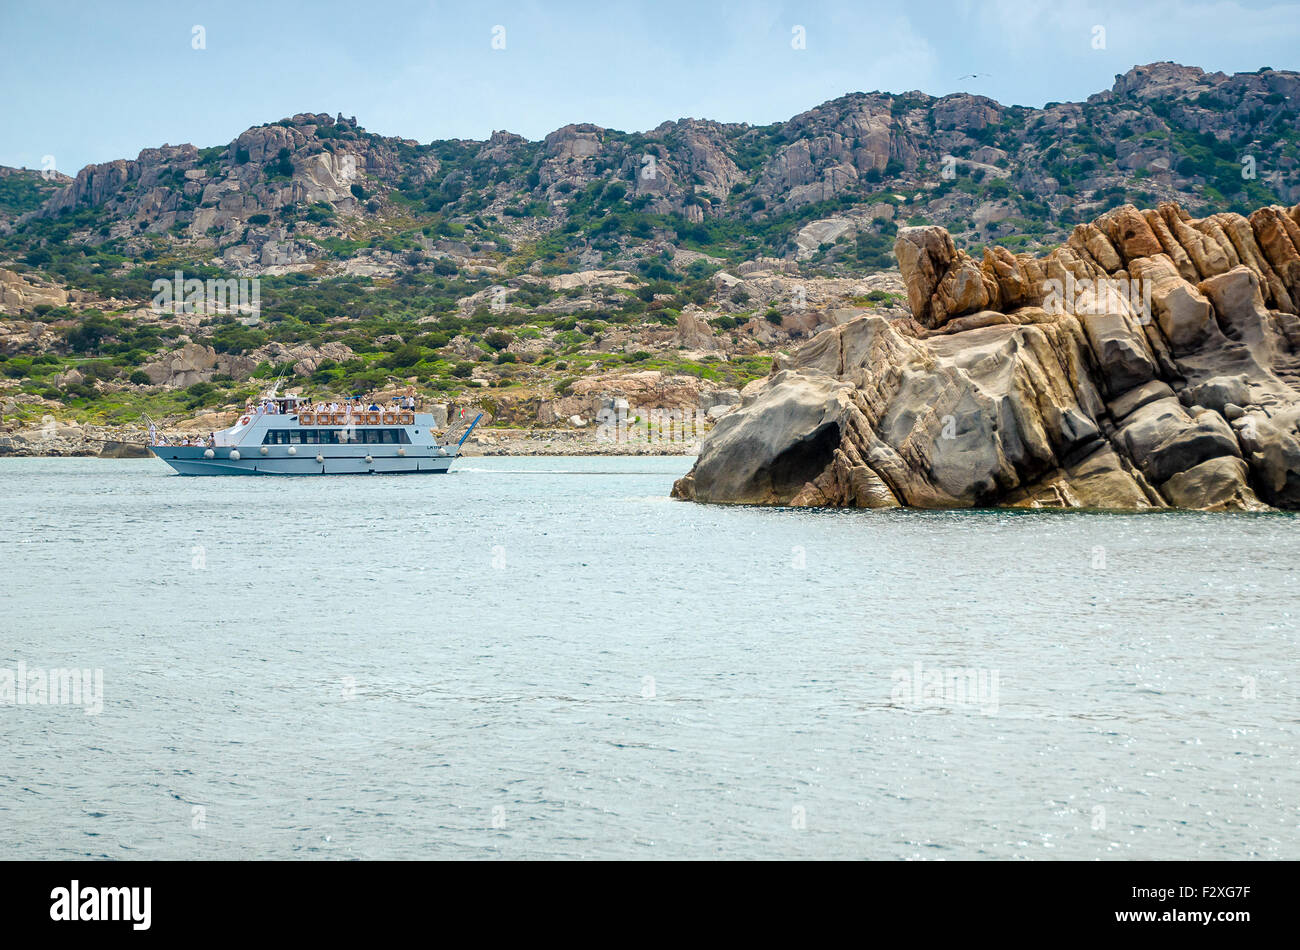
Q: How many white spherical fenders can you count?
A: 8